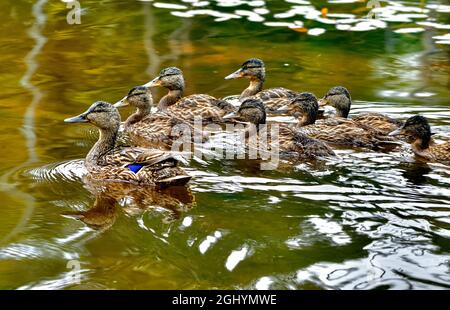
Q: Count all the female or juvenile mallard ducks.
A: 8